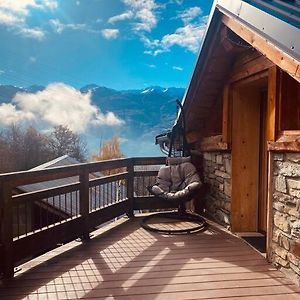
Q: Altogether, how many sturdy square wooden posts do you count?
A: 3